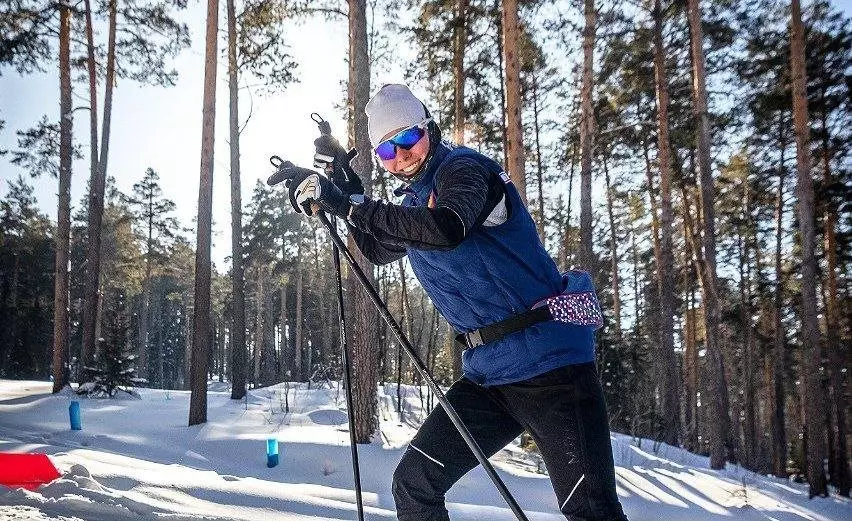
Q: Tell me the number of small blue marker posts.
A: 2